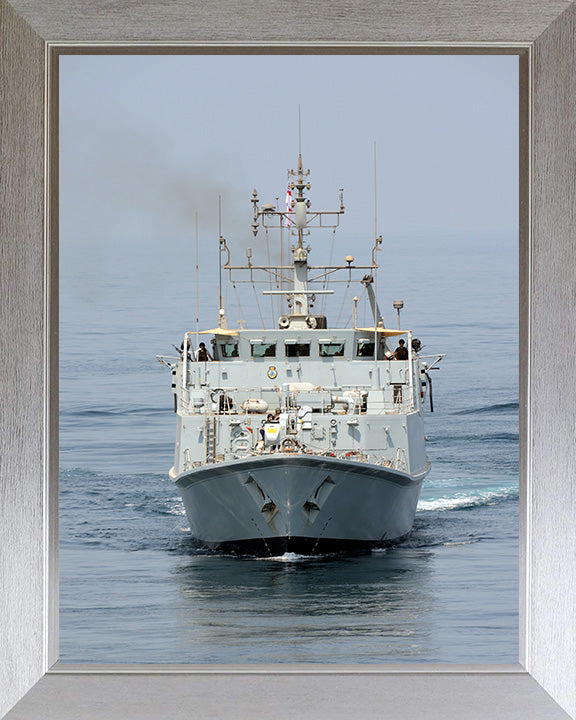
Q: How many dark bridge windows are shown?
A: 5